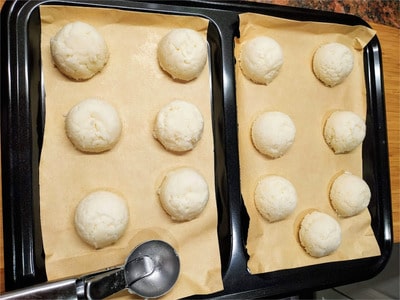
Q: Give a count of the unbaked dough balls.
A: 13